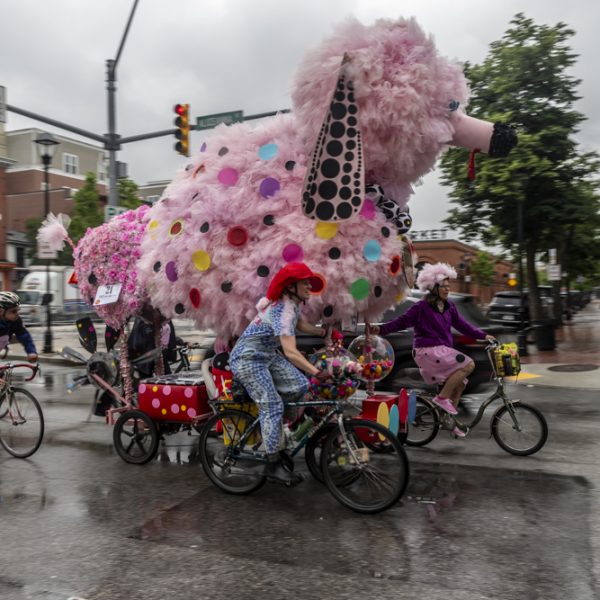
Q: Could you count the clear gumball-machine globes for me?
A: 2